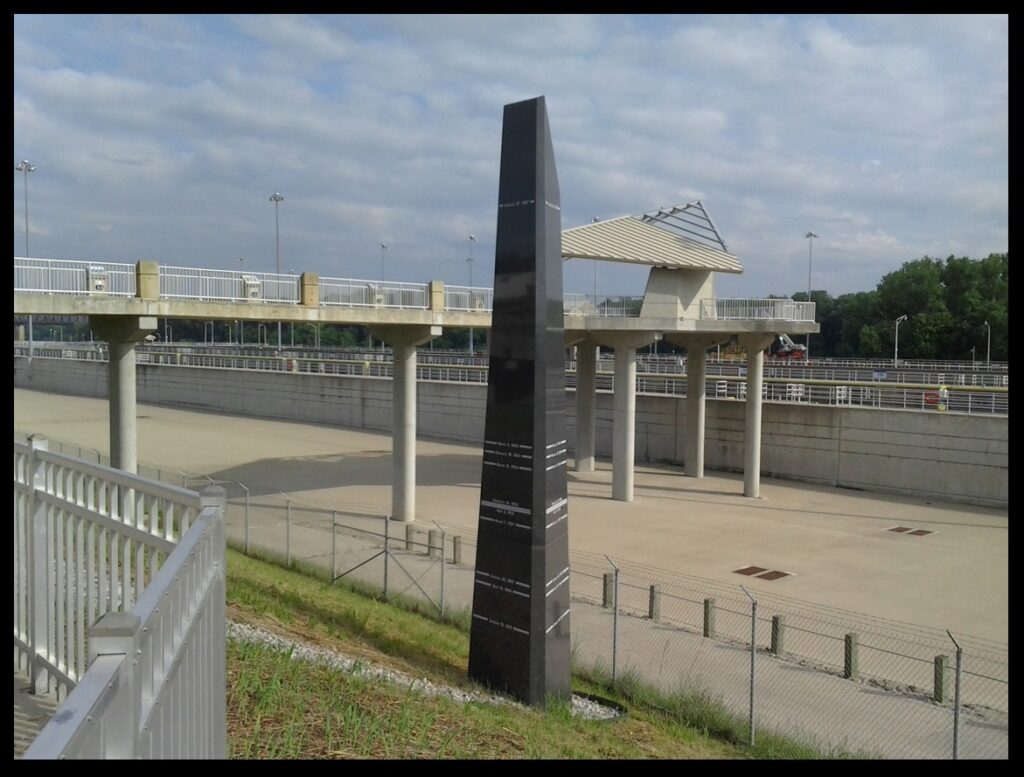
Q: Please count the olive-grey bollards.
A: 9